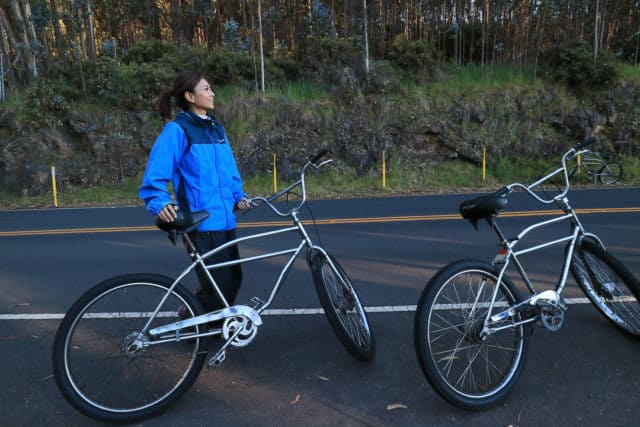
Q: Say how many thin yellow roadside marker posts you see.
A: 5